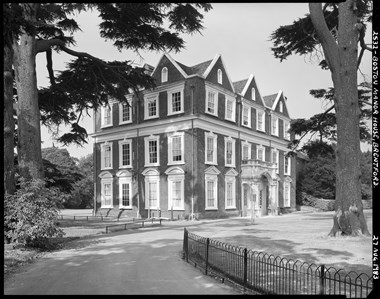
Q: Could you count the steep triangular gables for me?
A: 4